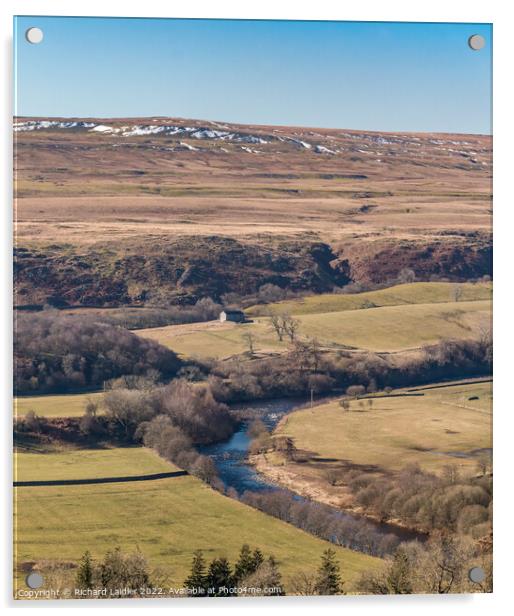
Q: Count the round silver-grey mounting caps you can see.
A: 4